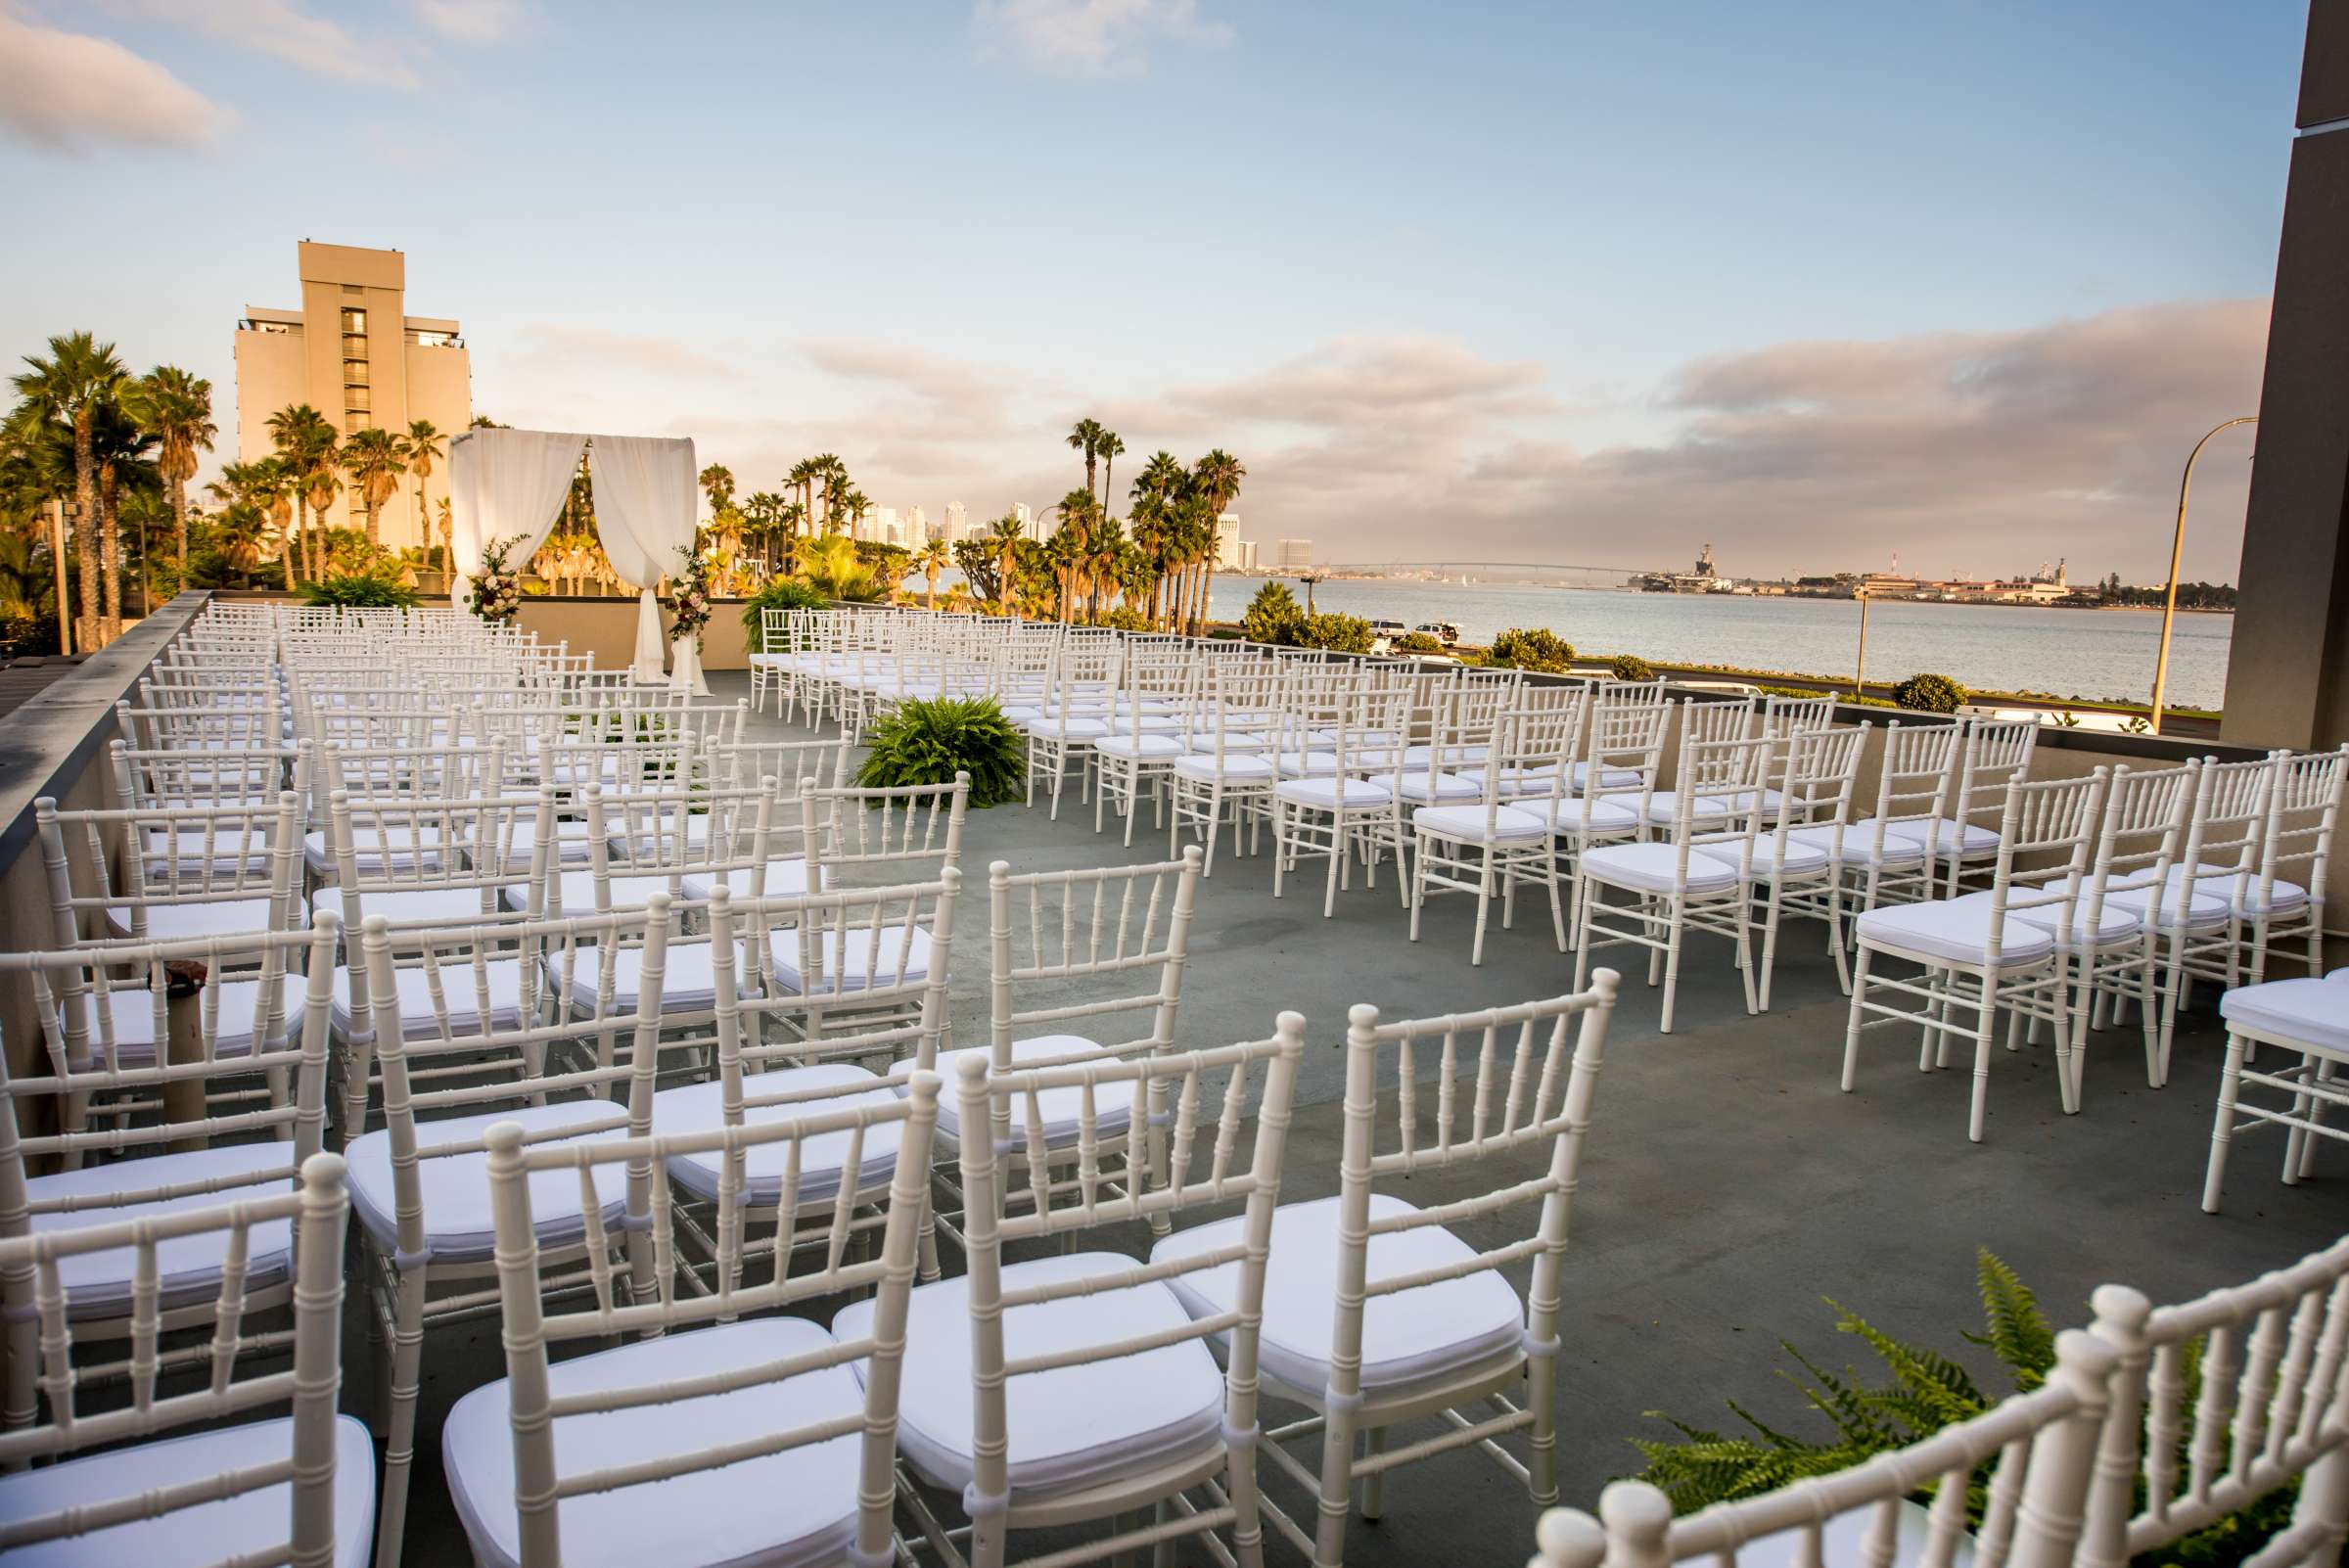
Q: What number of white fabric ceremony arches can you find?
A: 1